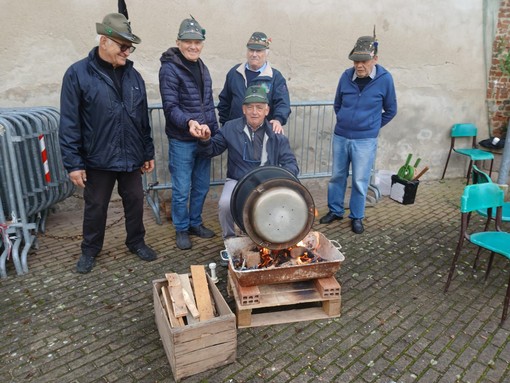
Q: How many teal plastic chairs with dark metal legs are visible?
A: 3